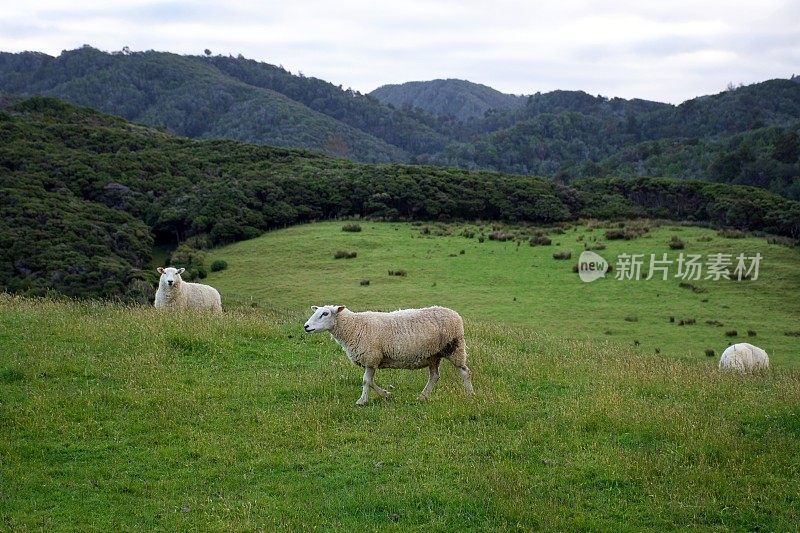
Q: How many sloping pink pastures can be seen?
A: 0